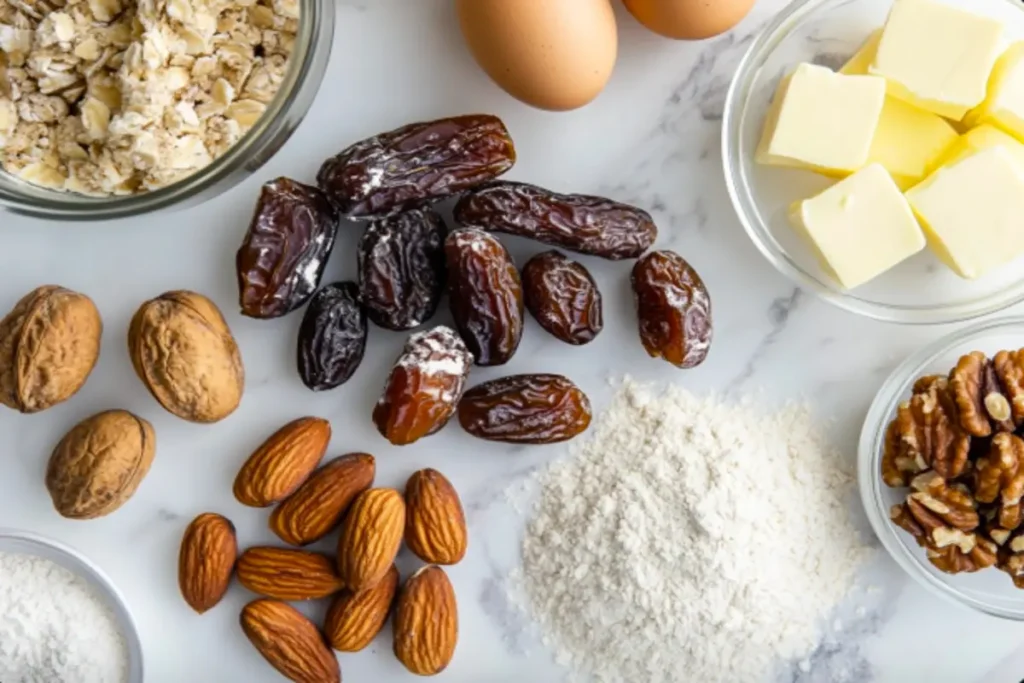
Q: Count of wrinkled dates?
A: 10